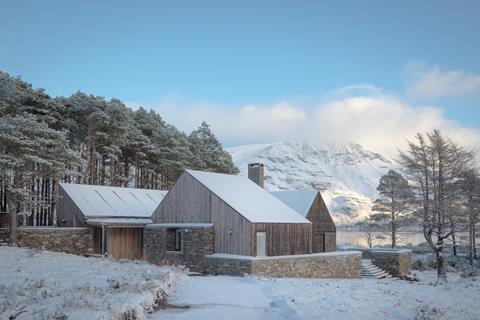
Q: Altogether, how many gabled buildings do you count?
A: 3